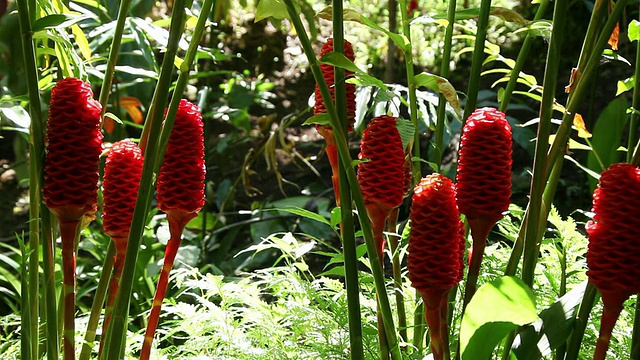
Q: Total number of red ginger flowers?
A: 8